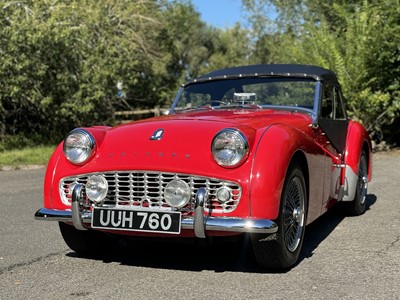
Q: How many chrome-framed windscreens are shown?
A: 1